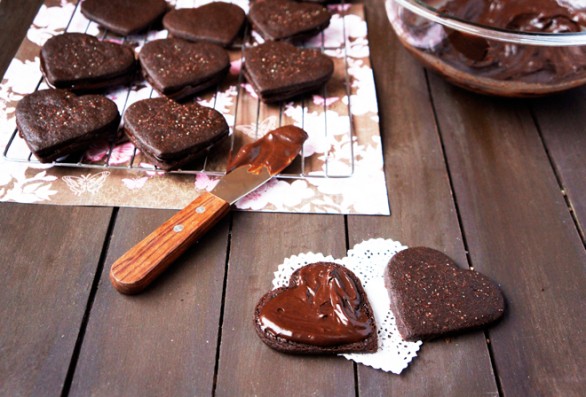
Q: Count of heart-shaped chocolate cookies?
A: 10